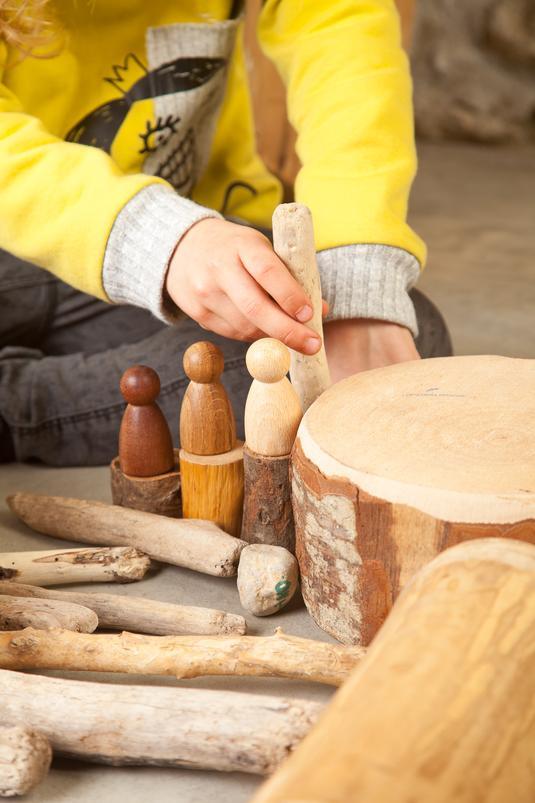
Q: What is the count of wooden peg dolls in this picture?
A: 3